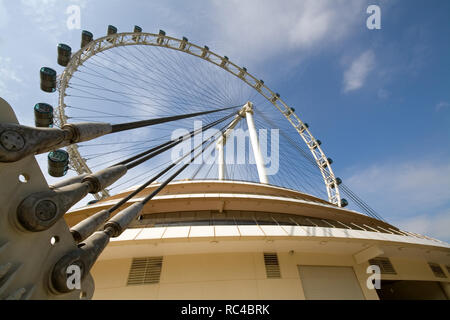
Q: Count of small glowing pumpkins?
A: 0